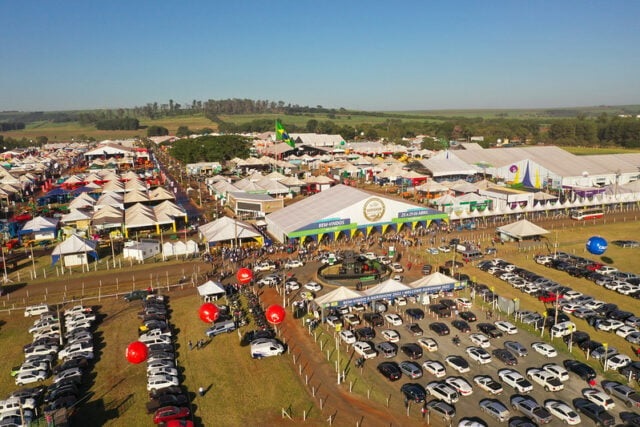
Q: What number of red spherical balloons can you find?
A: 4